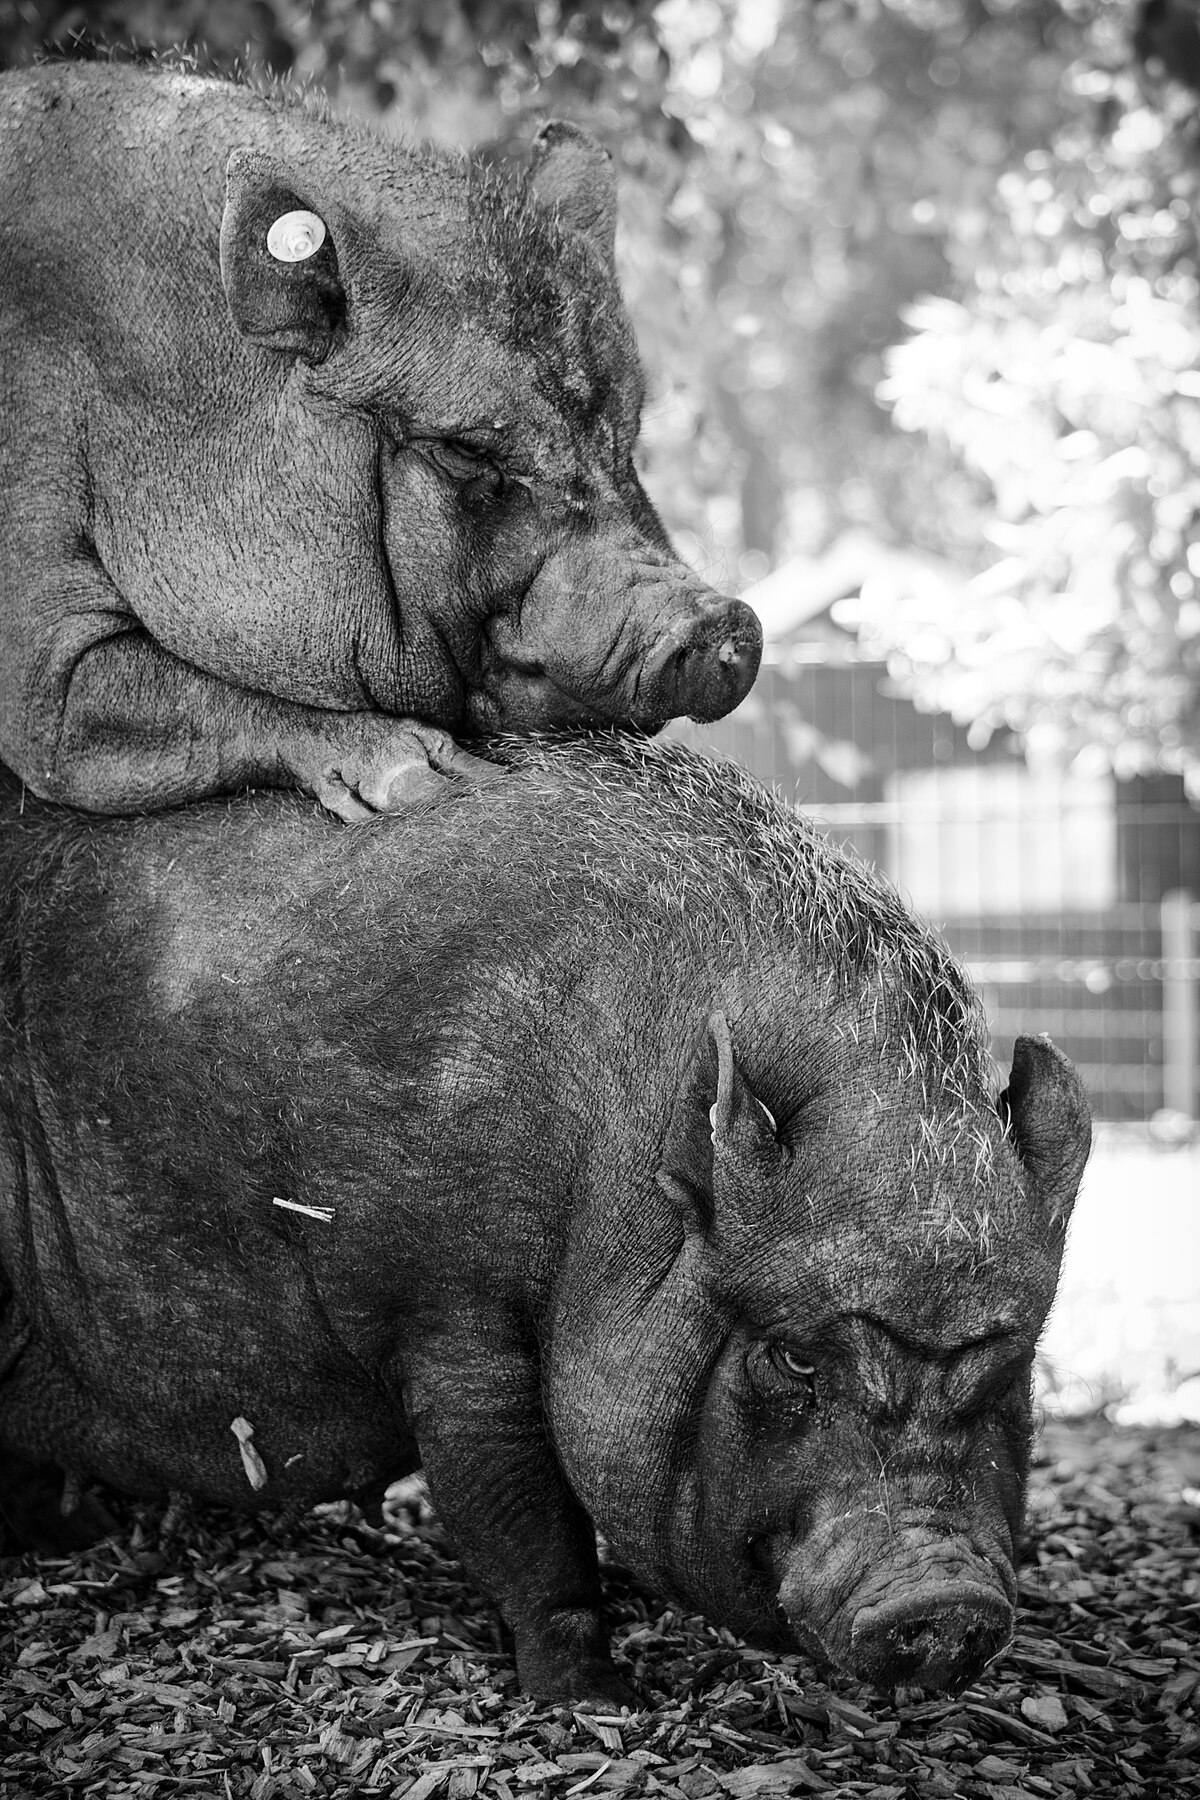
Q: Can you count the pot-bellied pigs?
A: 2